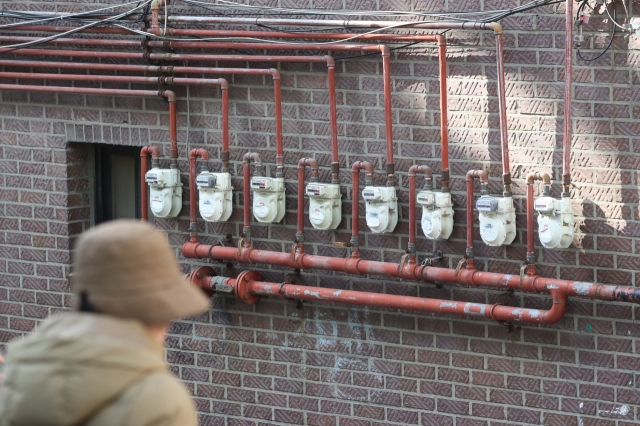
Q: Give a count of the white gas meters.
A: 8